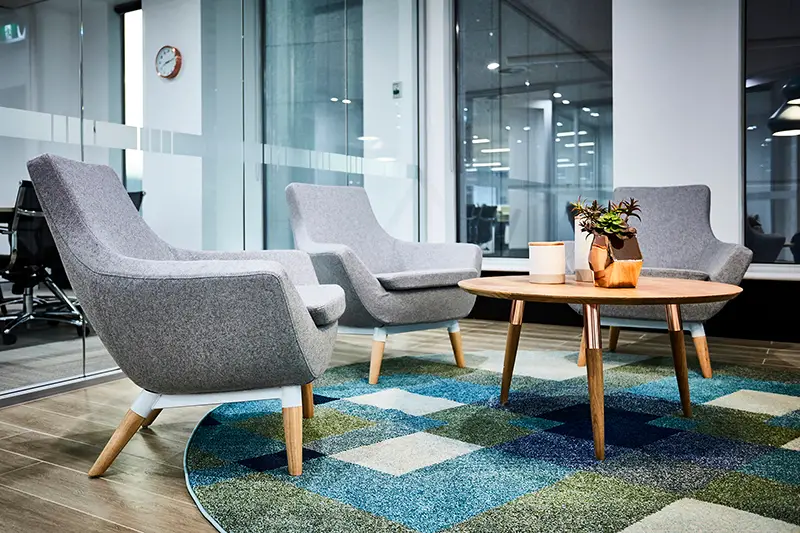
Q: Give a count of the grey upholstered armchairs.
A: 3